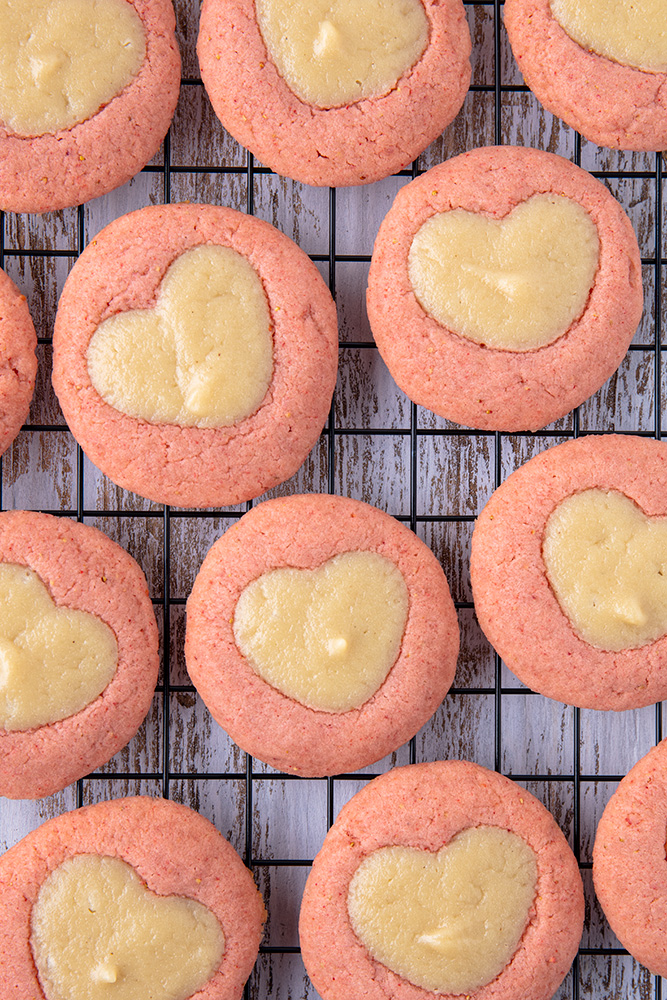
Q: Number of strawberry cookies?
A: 12